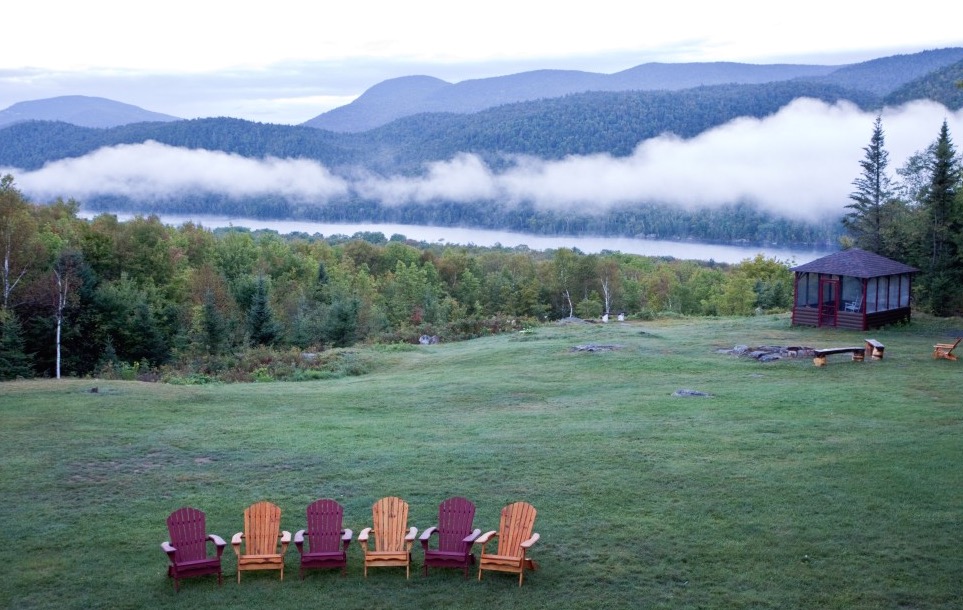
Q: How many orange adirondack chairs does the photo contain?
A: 4